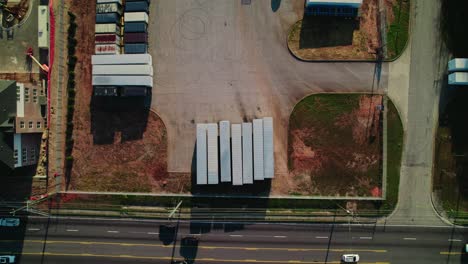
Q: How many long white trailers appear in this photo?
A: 10